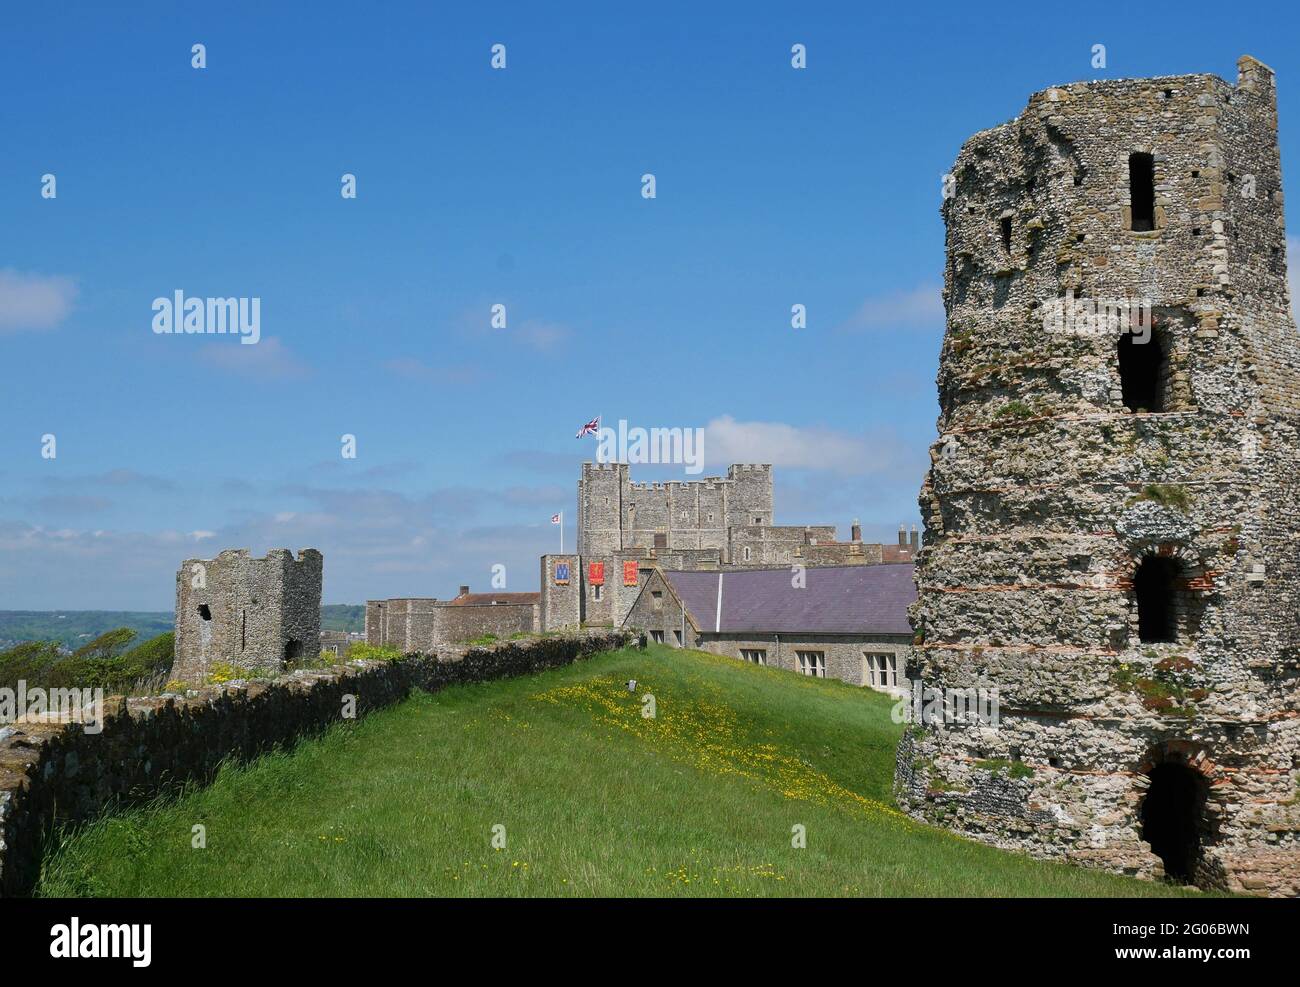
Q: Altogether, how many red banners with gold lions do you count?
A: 2